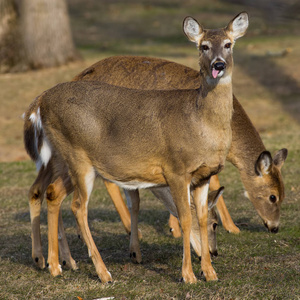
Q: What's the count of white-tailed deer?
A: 3